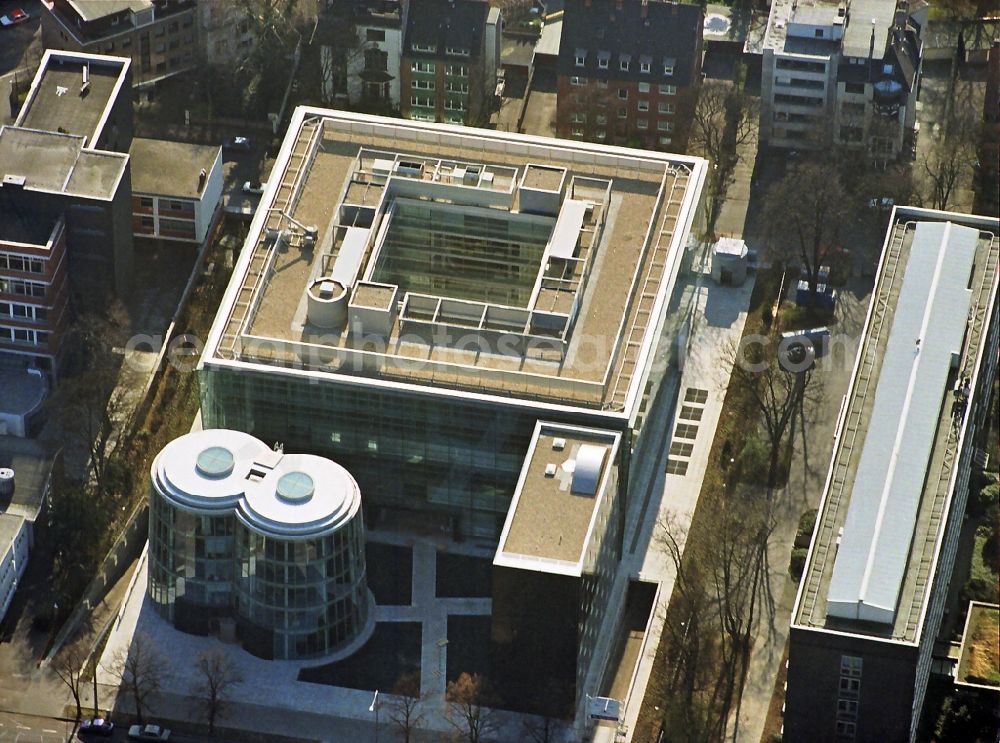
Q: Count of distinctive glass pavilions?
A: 2